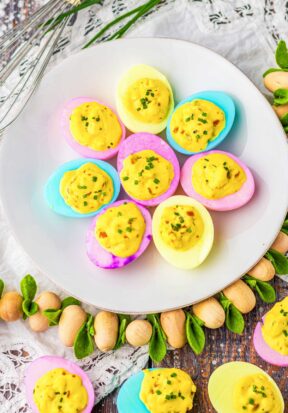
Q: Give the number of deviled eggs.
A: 12